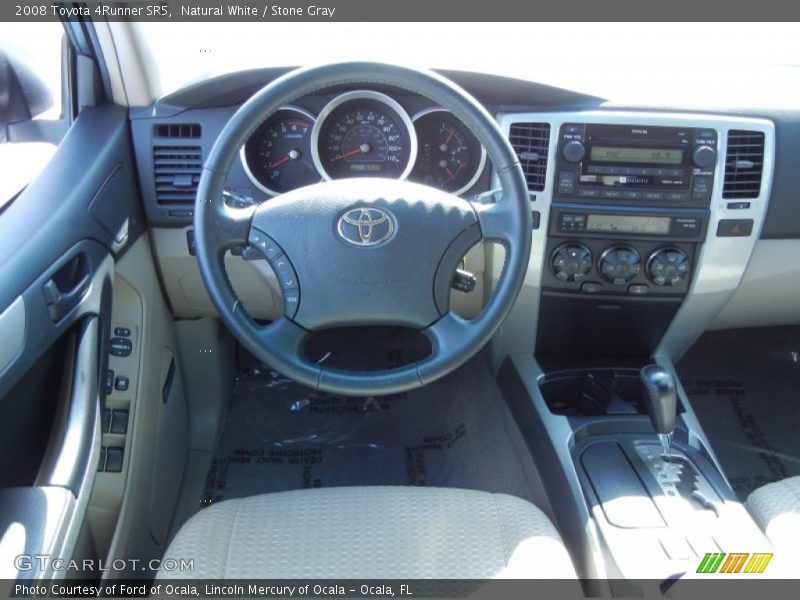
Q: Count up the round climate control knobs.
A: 3